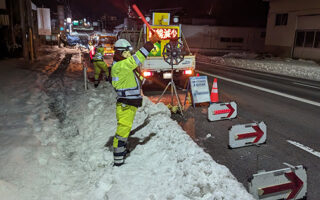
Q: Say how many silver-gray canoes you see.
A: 0